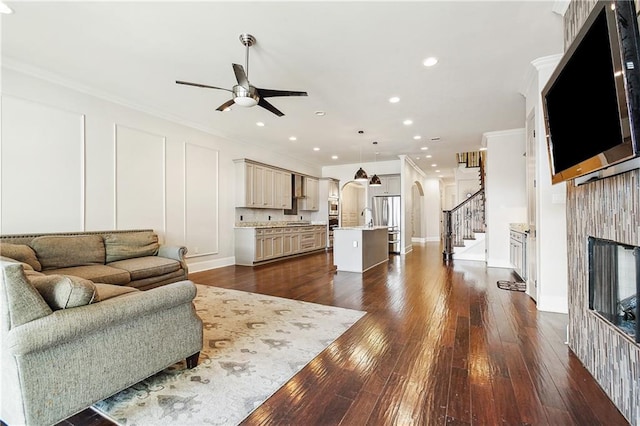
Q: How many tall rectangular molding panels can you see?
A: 3